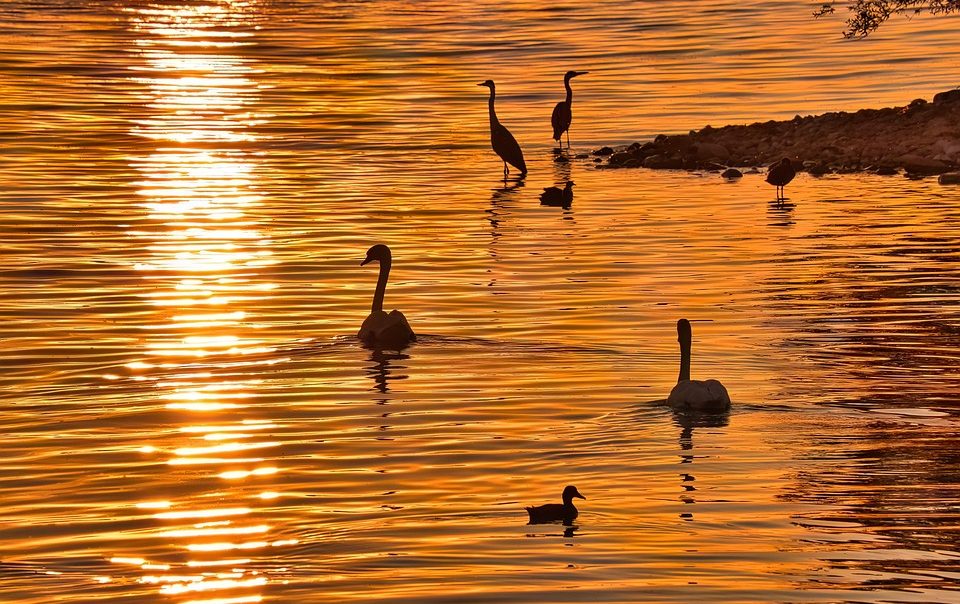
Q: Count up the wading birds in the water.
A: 3